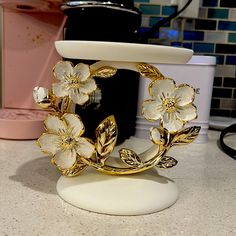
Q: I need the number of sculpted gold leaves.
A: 7